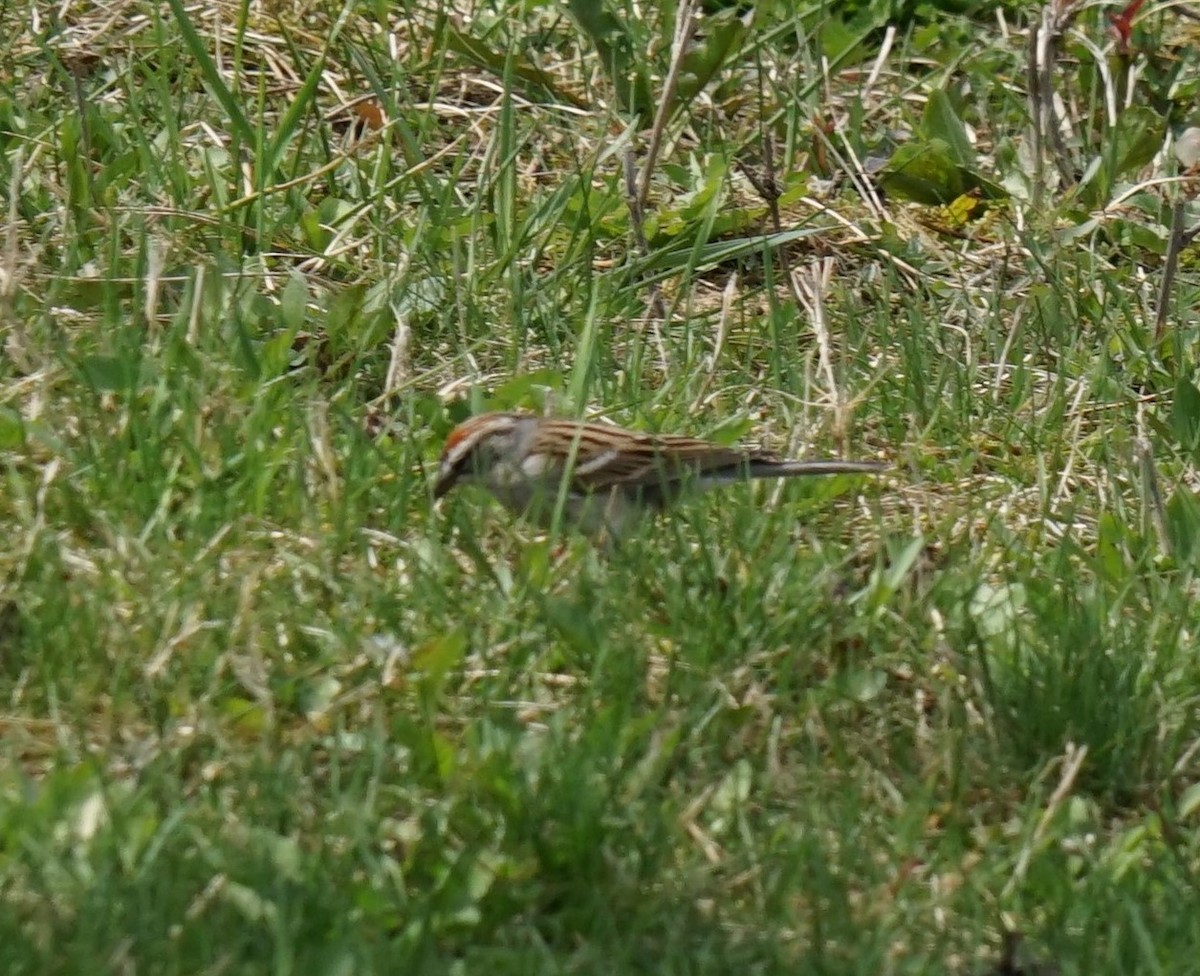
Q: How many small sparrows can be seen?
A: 1